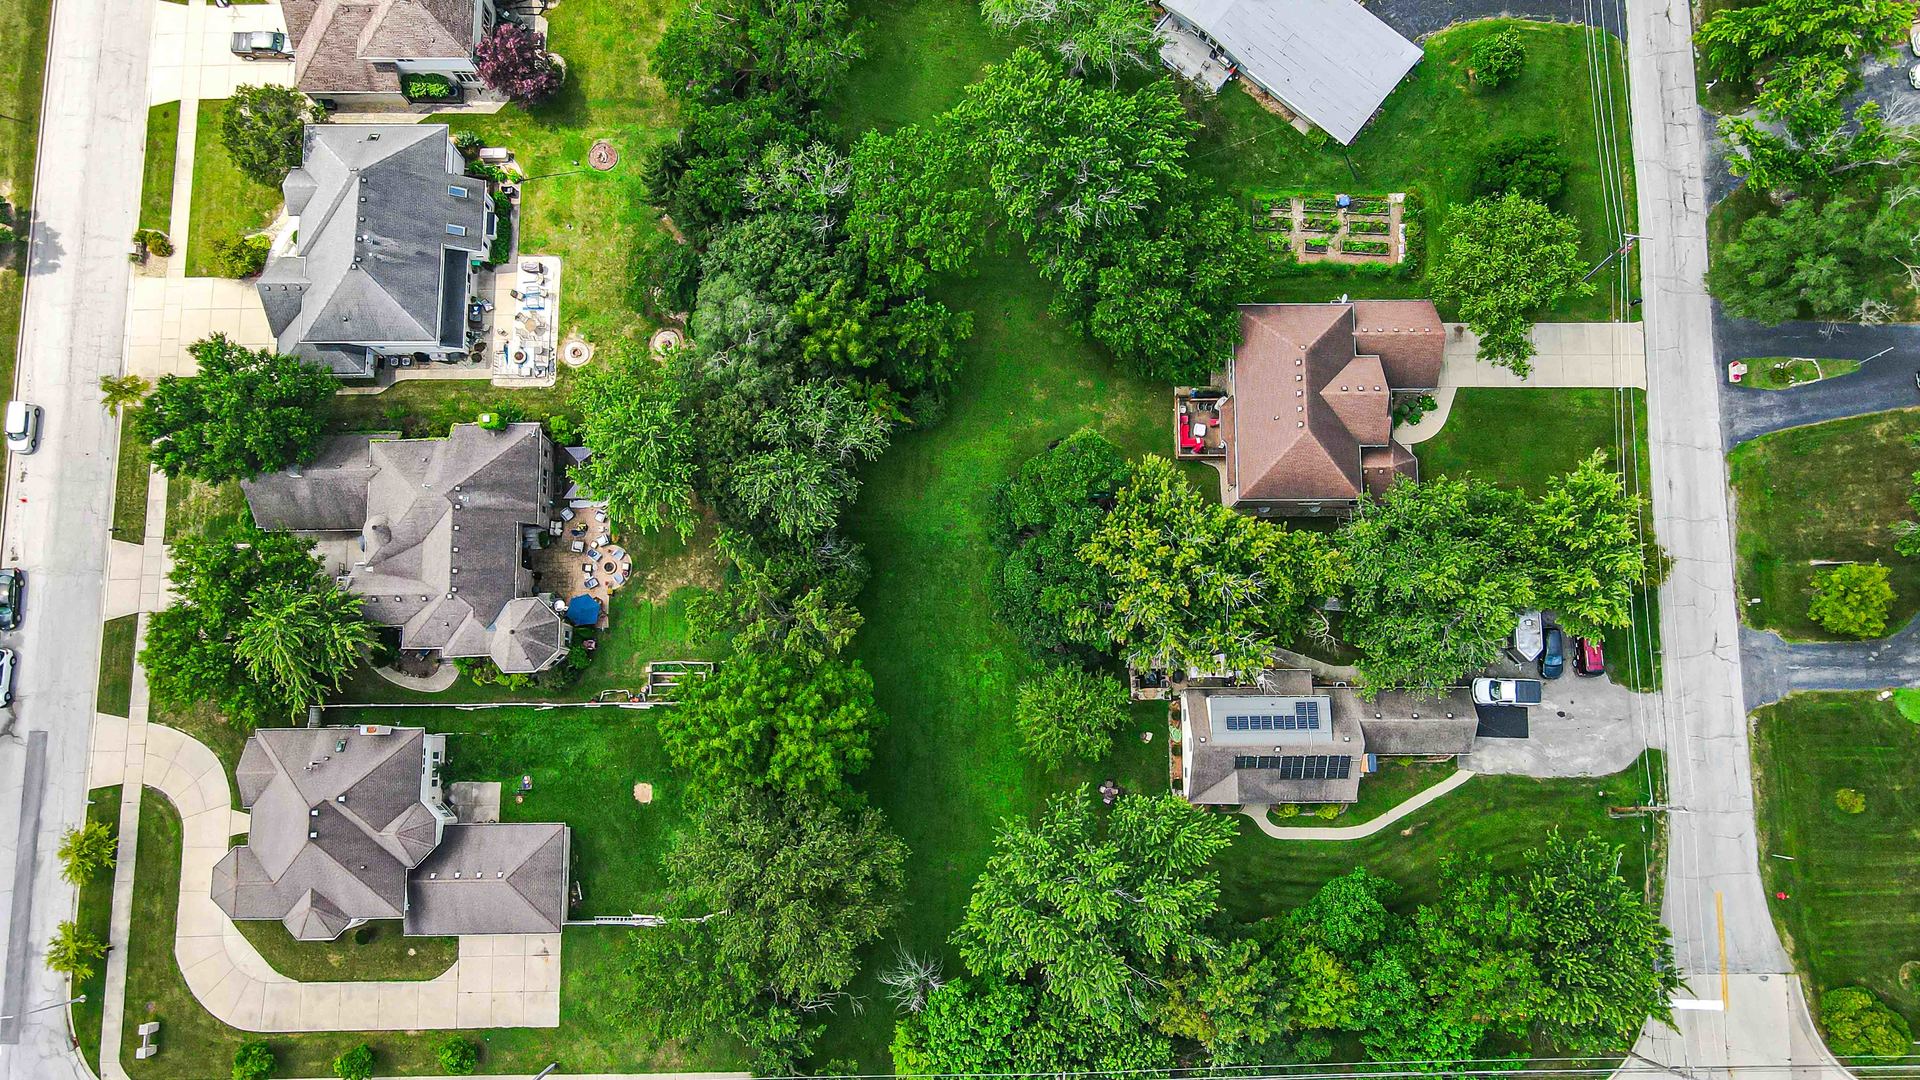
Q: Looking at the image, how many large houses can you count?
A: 7